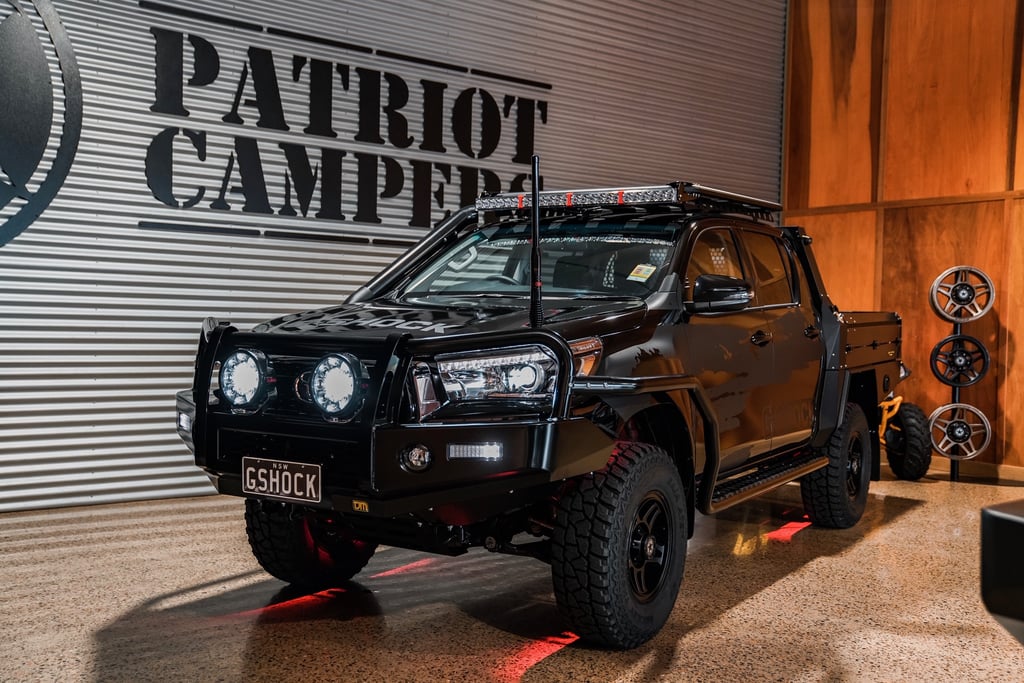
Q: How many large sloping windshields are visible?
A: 1